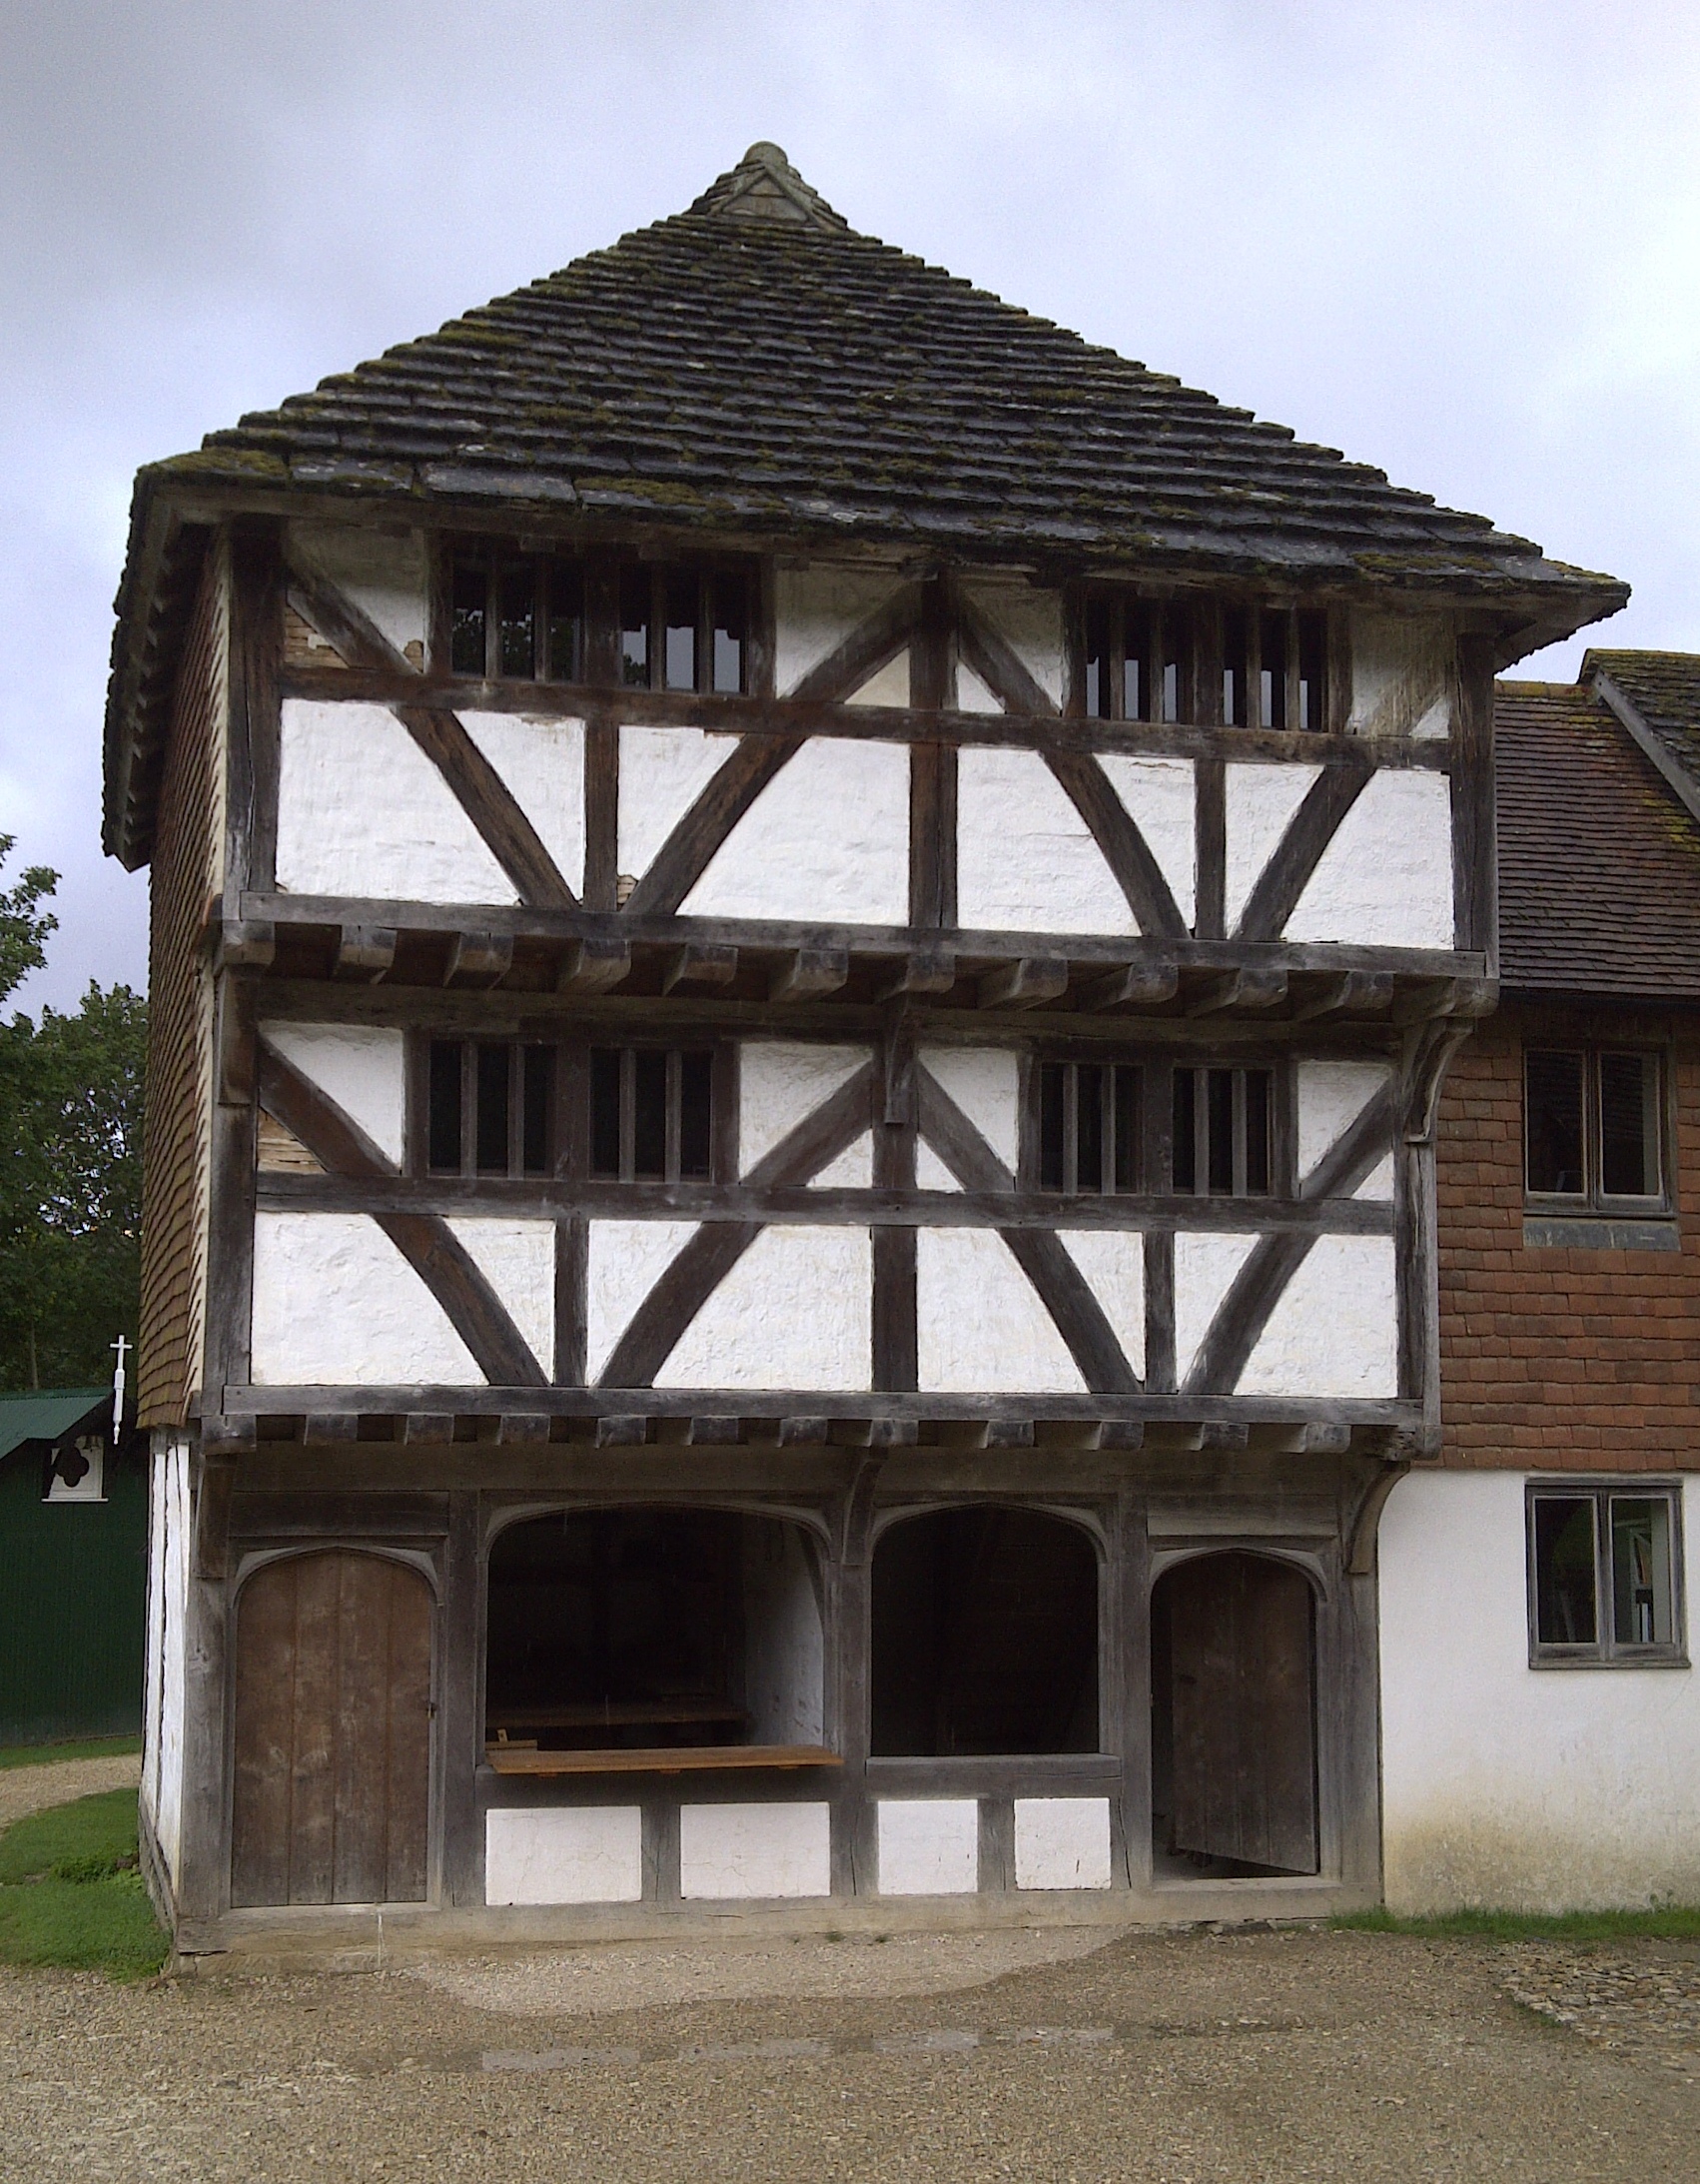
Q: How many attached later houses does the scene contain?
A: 1